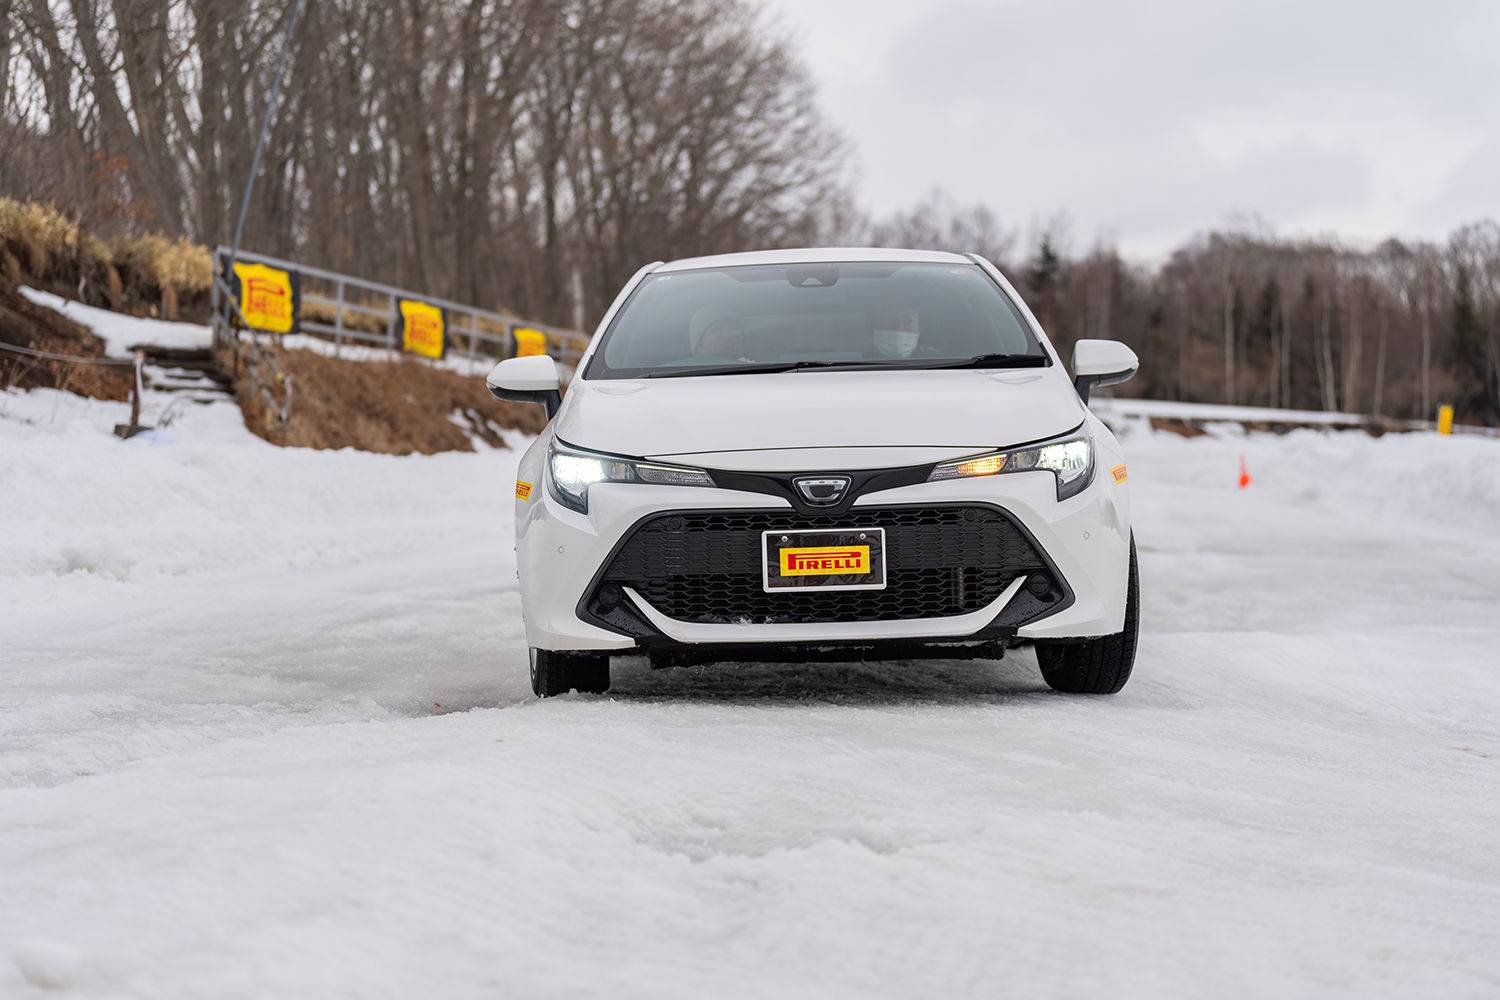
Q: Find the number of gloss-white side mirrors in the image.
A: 2